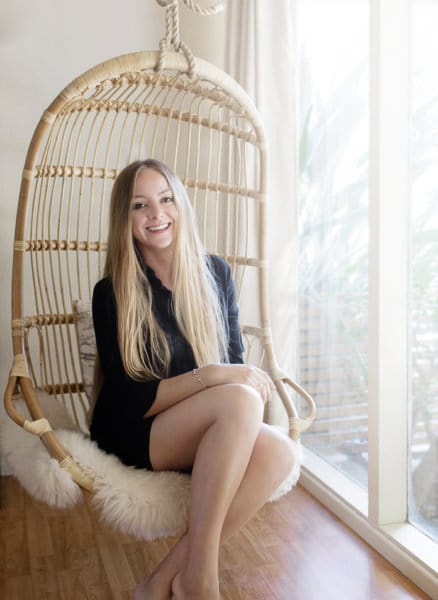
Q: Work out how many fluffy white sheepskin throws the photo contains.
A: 1